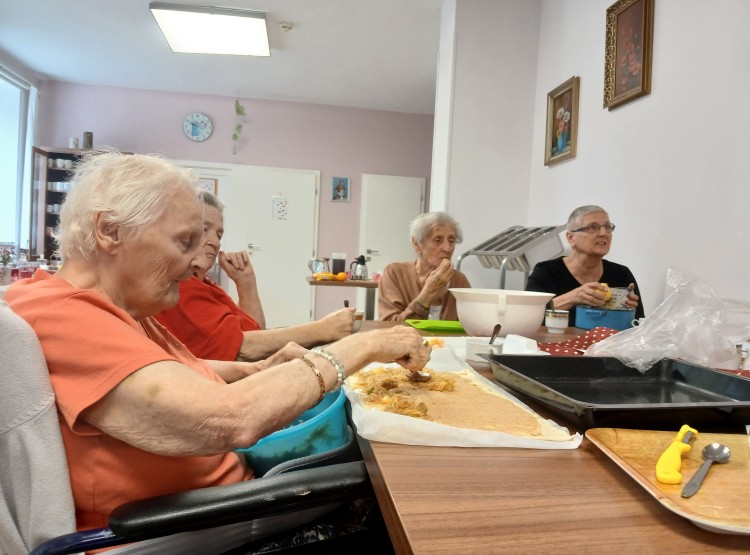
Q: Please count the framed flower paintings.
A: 2